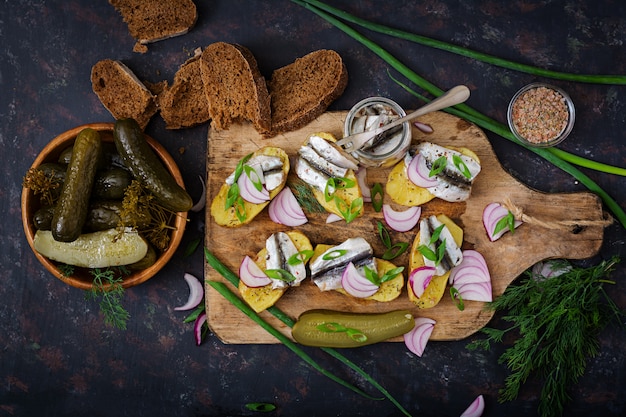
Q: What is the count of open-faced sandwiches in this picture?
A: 6